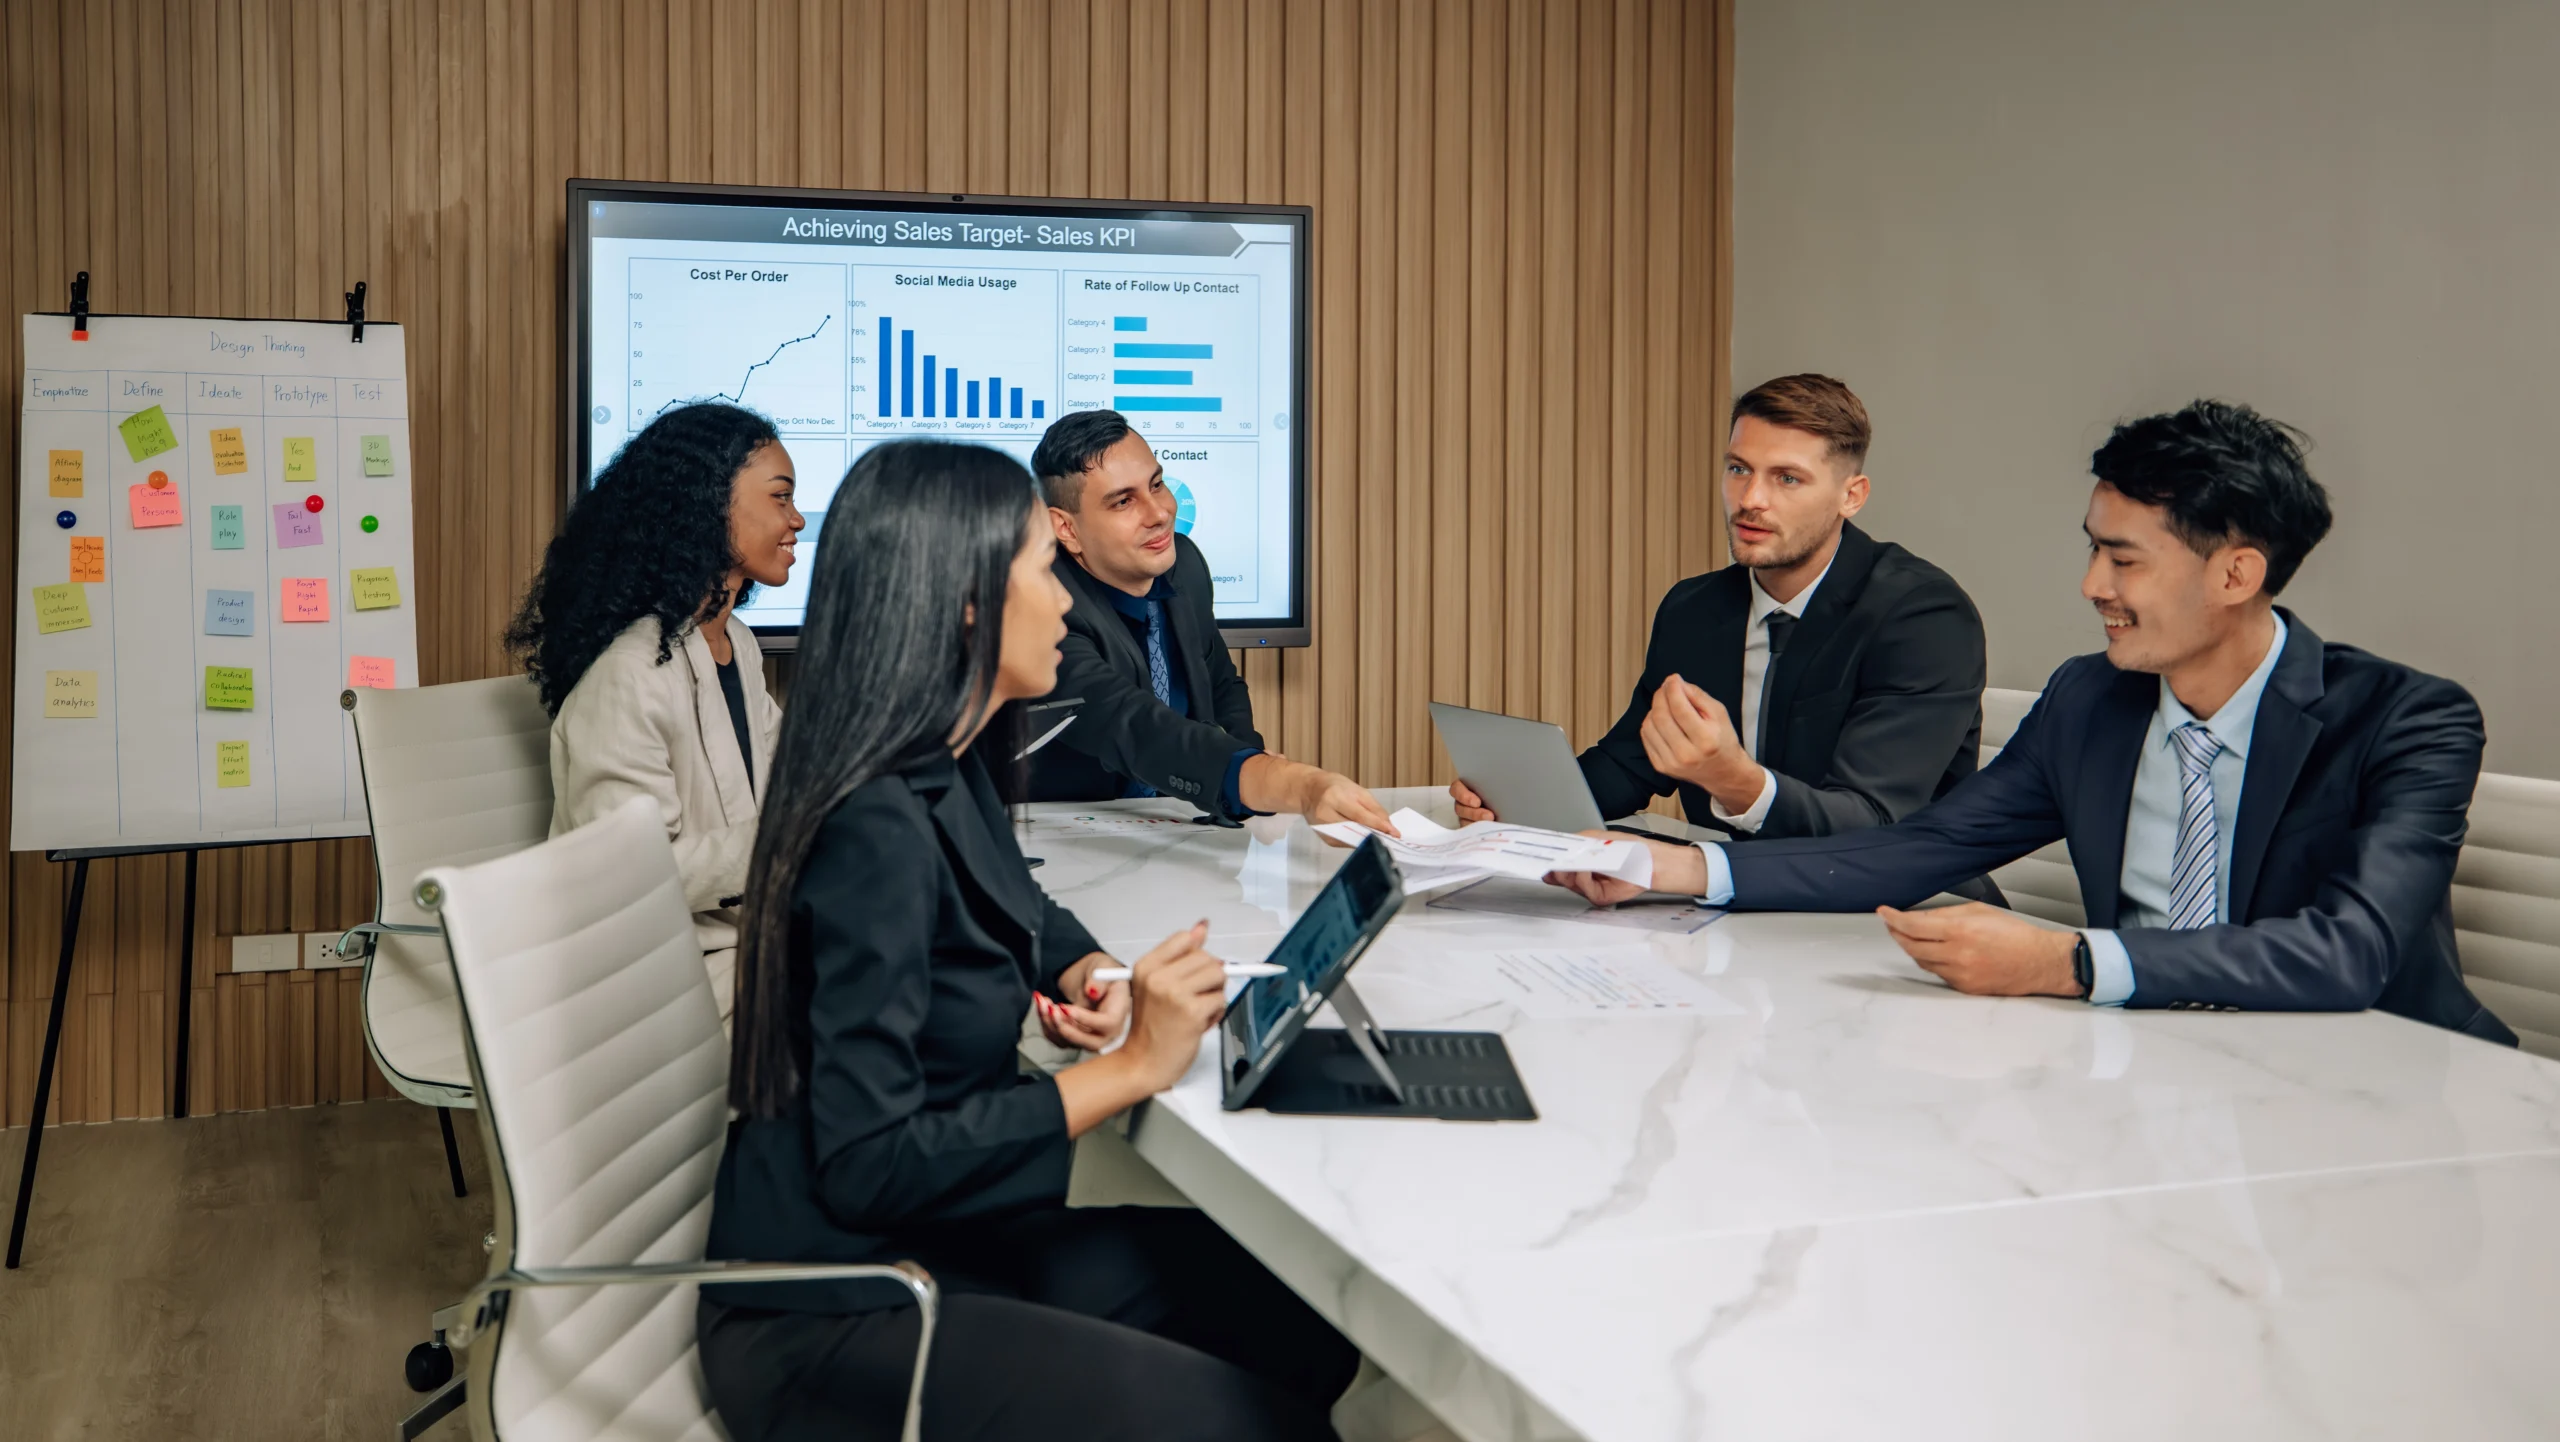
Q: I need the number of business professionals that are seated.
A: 5